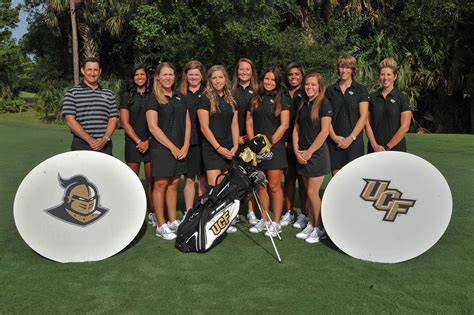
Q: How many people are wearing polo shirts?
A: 11